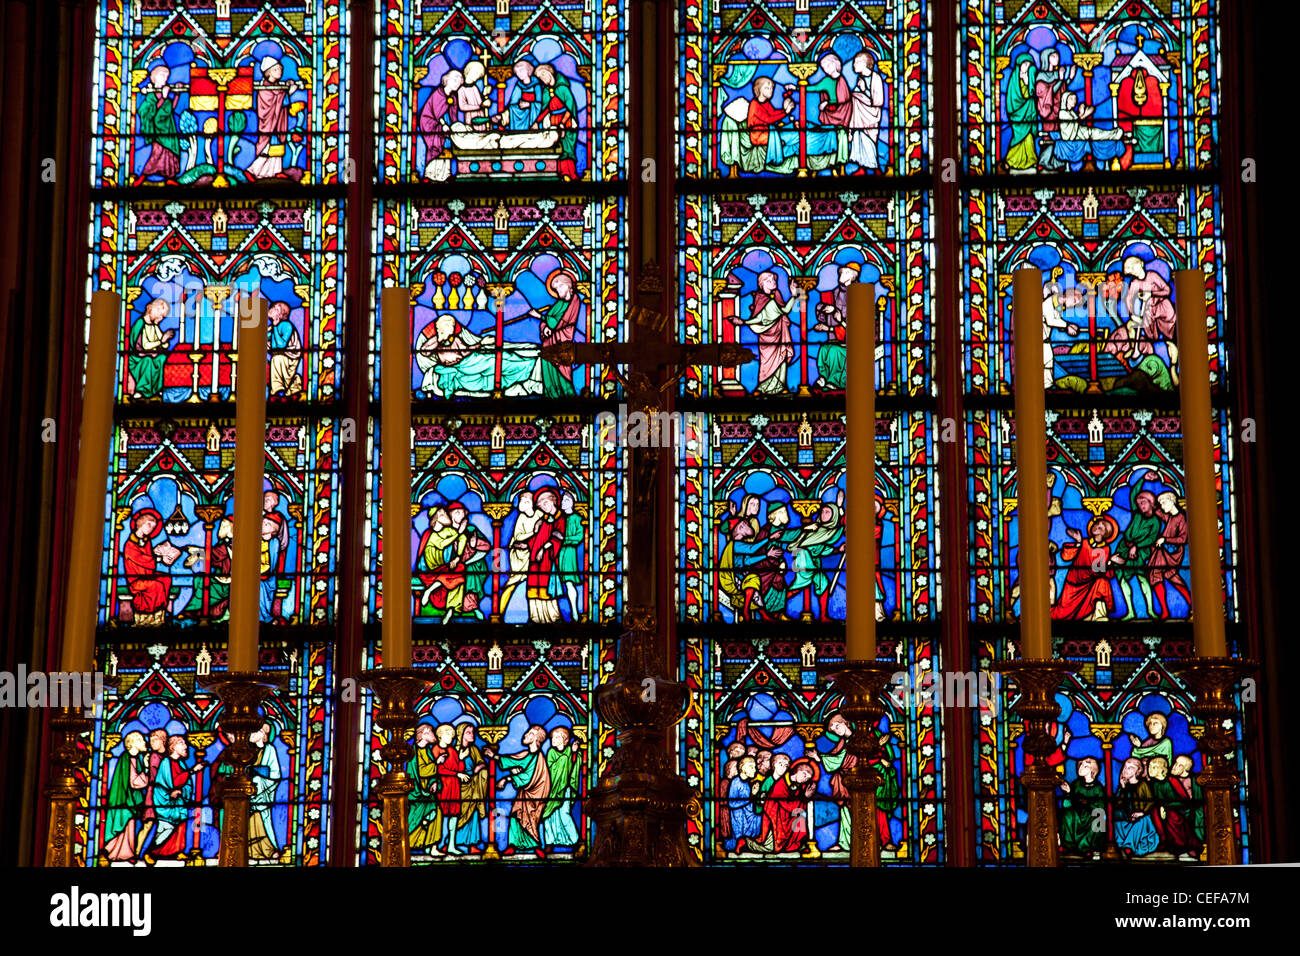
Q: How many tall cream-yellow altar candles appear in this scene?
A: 6